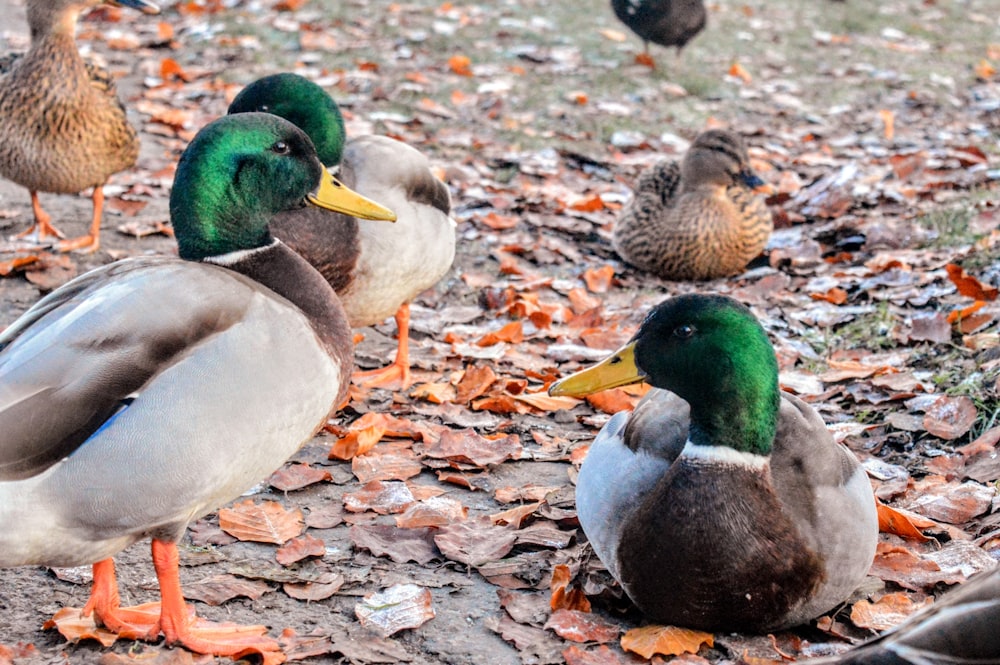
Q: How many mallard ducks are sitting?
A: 2